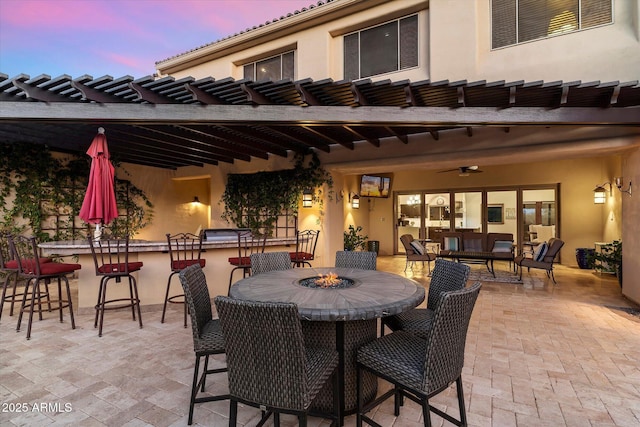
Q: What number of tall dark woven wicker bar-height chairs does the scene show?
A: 6